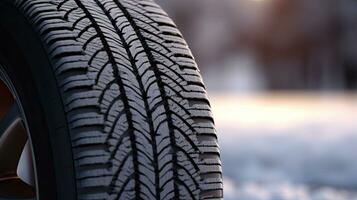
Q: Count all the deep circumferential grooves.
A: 3